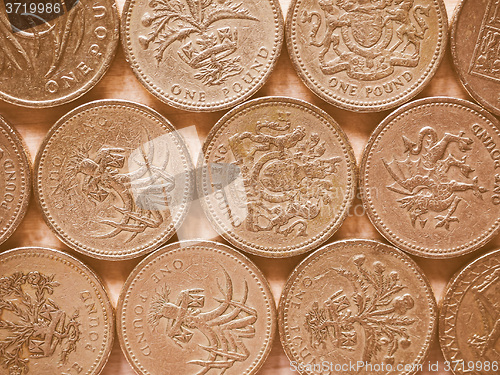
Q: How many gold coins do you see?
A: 12